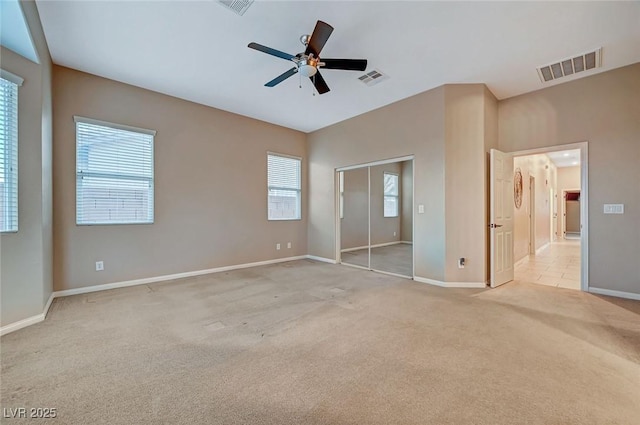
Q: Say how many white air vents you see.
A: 3